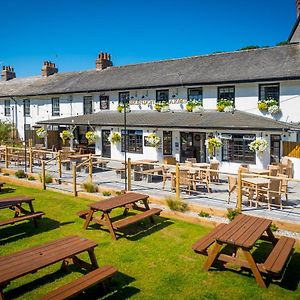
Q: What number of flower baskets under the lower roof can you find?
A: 7